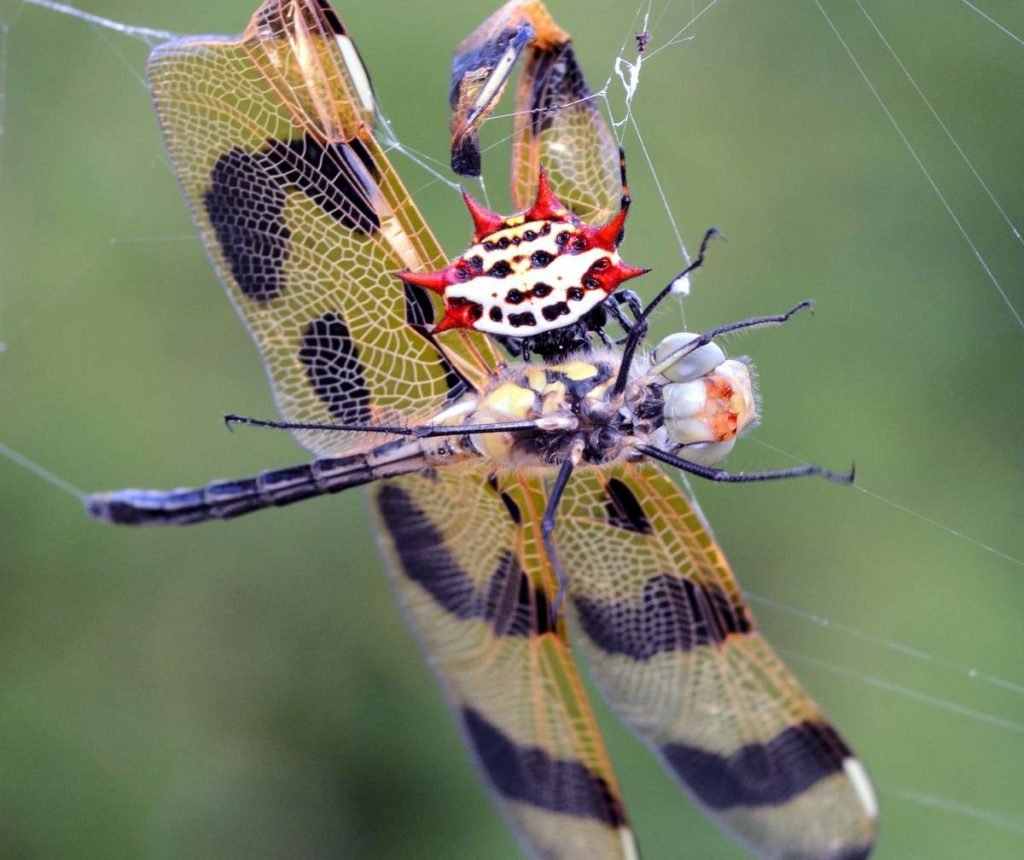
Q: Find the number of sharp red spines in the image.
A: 6